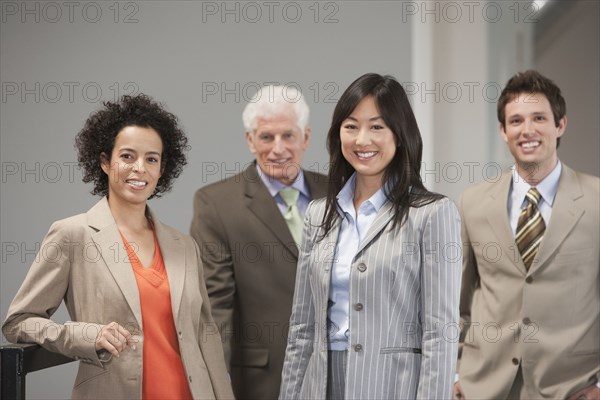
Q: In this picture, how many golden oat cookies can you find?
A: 0